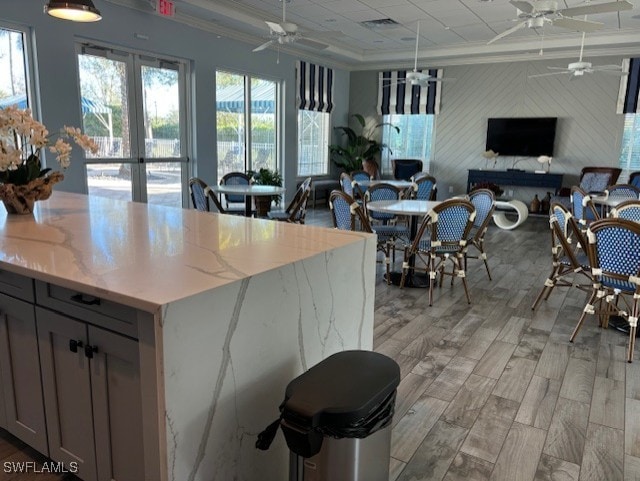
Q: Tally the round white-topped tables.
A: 4